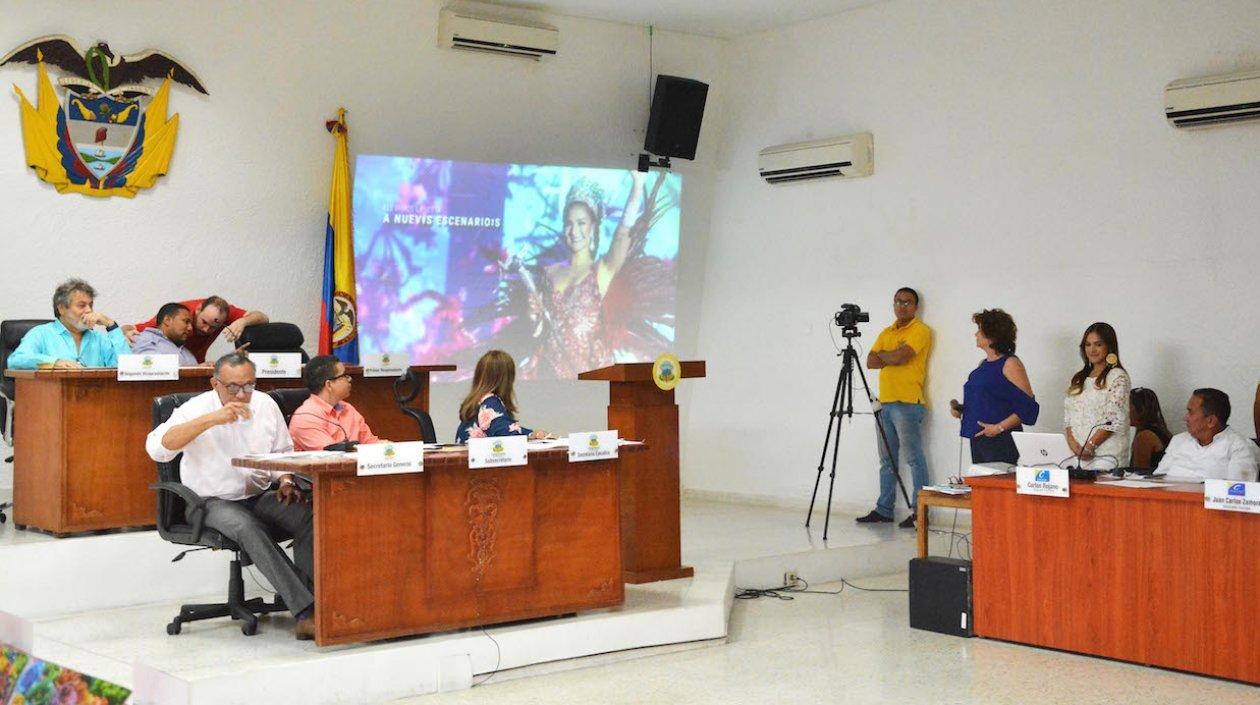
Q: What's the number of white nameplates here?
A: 8